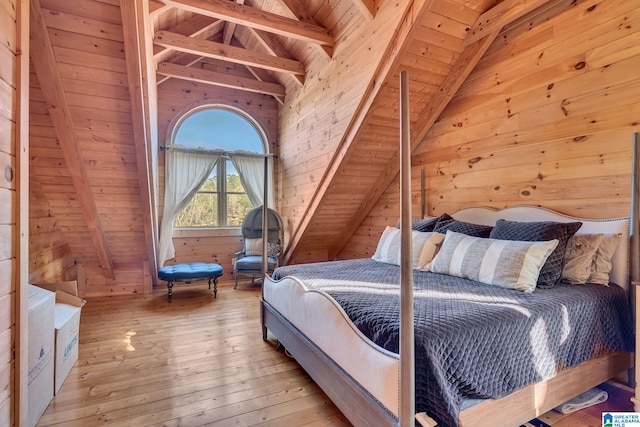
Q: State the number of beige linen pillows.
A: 2